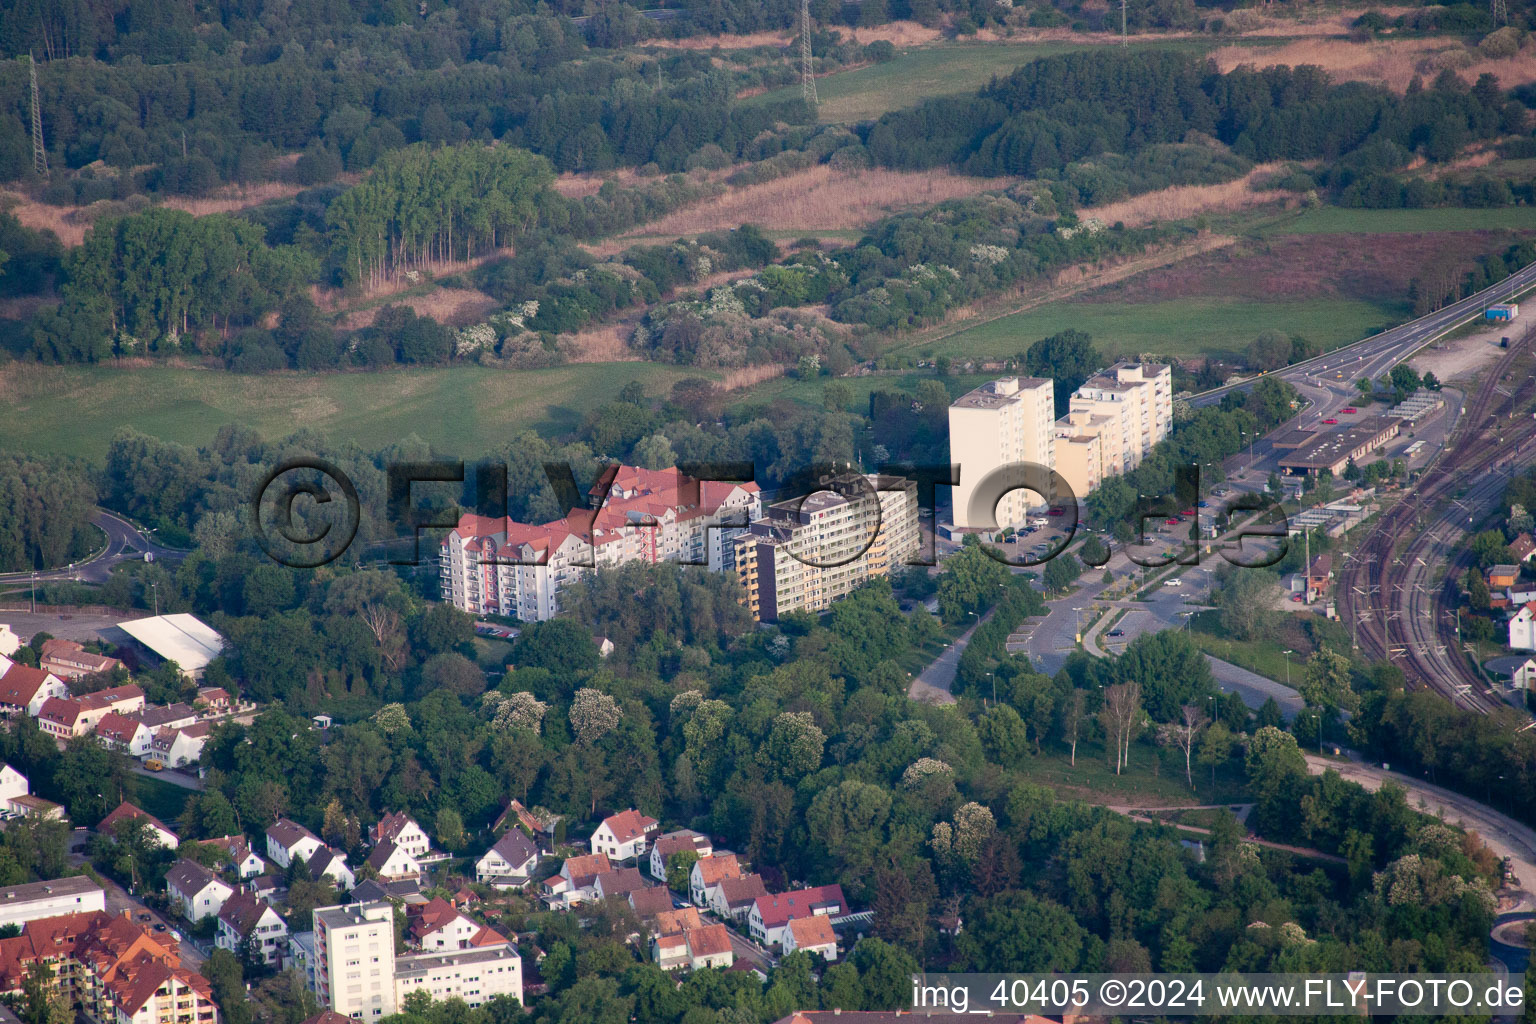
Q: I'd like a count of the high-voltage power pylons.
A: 4